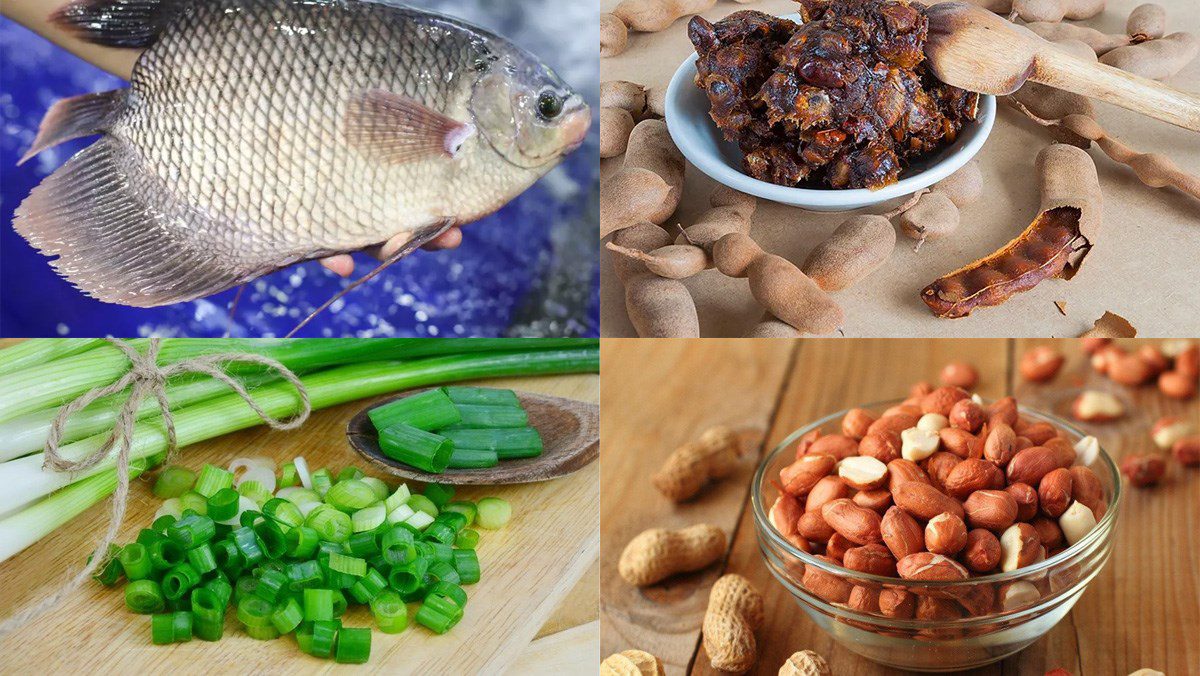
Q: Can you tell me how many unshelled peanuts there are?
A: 5